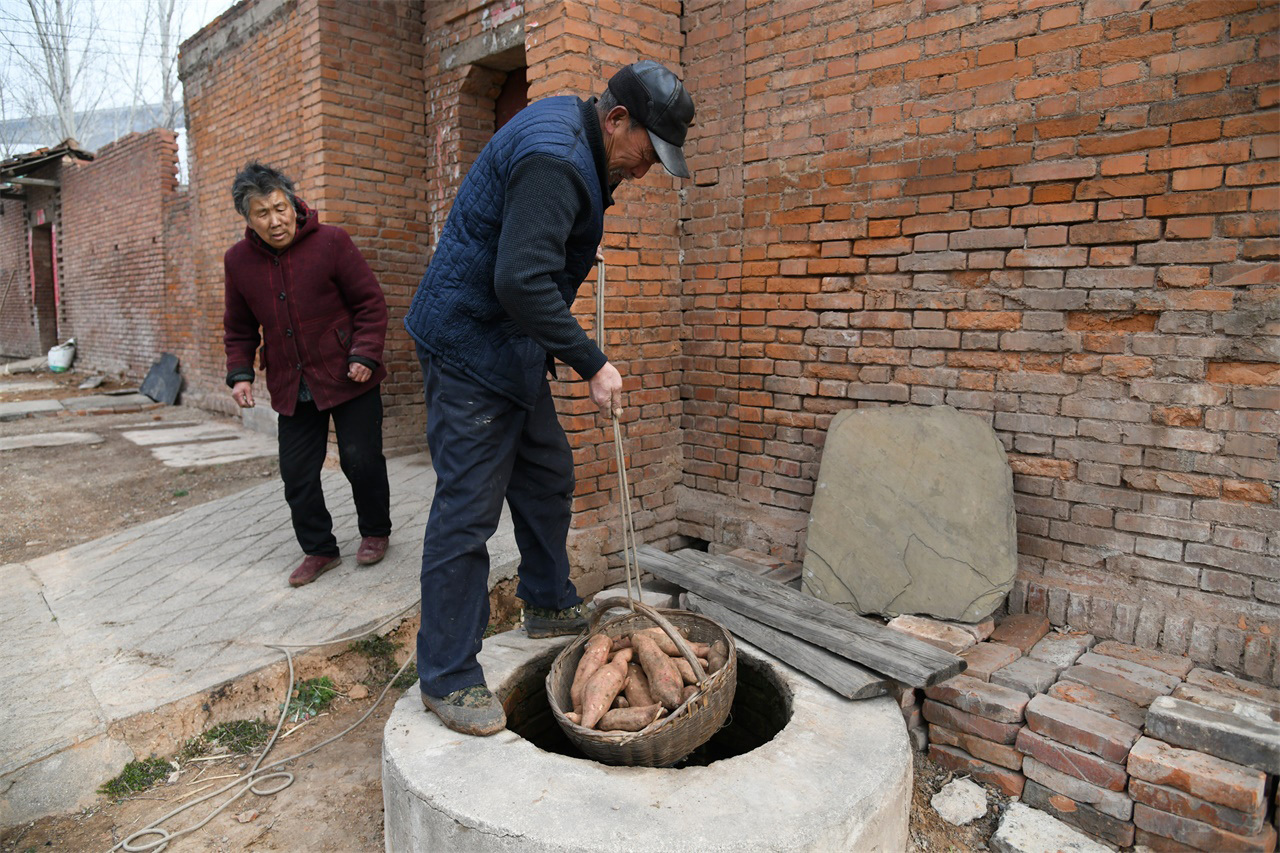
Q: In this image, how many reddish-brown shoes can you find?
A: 2